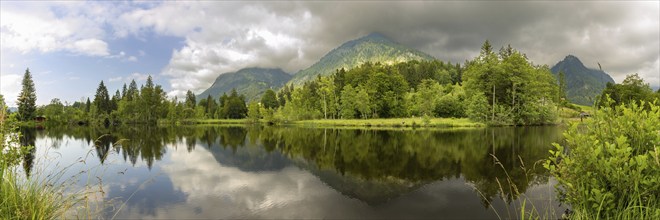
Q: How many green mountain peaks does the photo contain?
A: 3